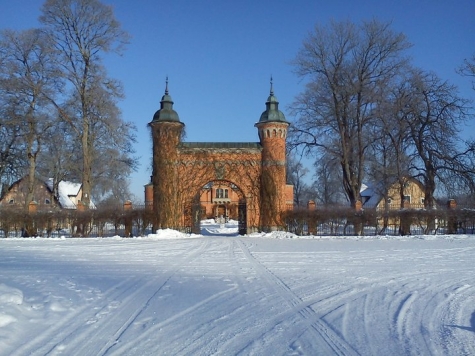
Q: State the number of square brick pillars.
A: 7